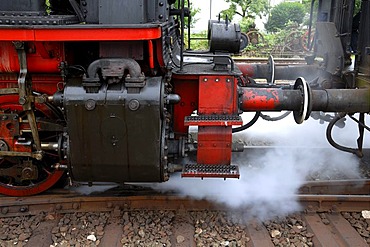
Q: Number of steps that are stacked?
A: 2